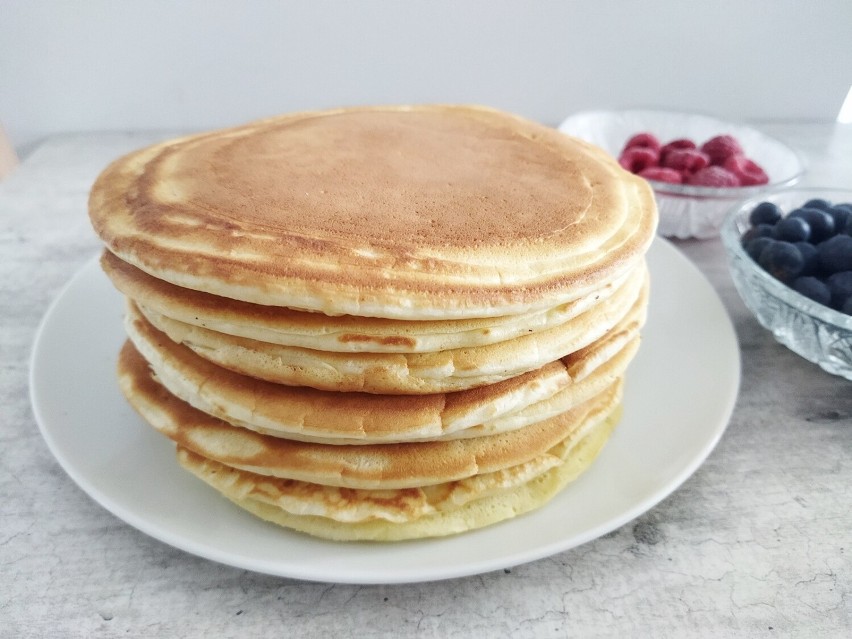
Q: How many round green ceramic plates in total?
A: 0